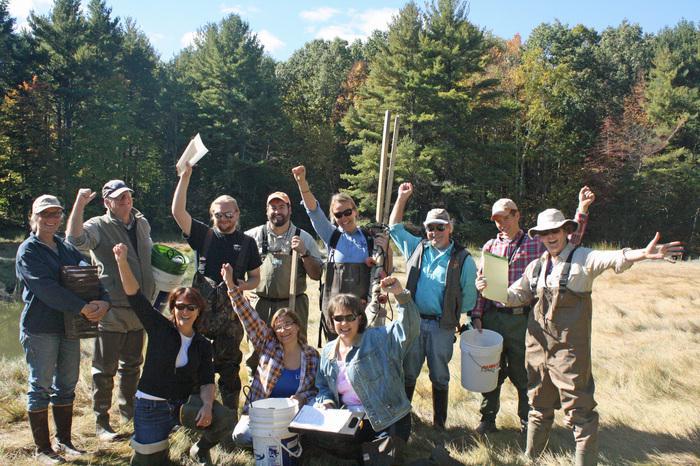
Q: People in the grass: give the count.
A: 11